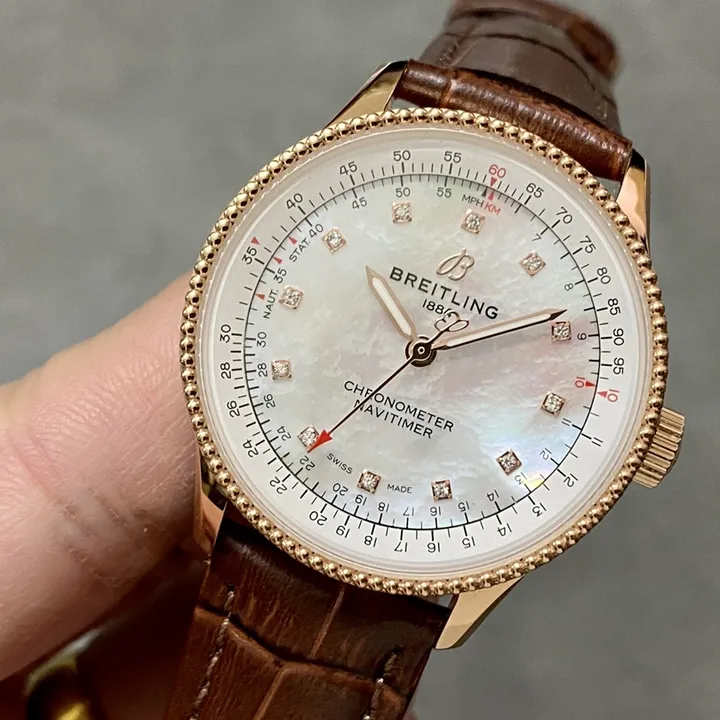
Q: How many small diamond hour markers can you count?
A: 12